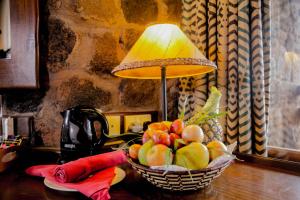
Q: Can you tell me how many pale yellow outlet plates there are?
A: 2